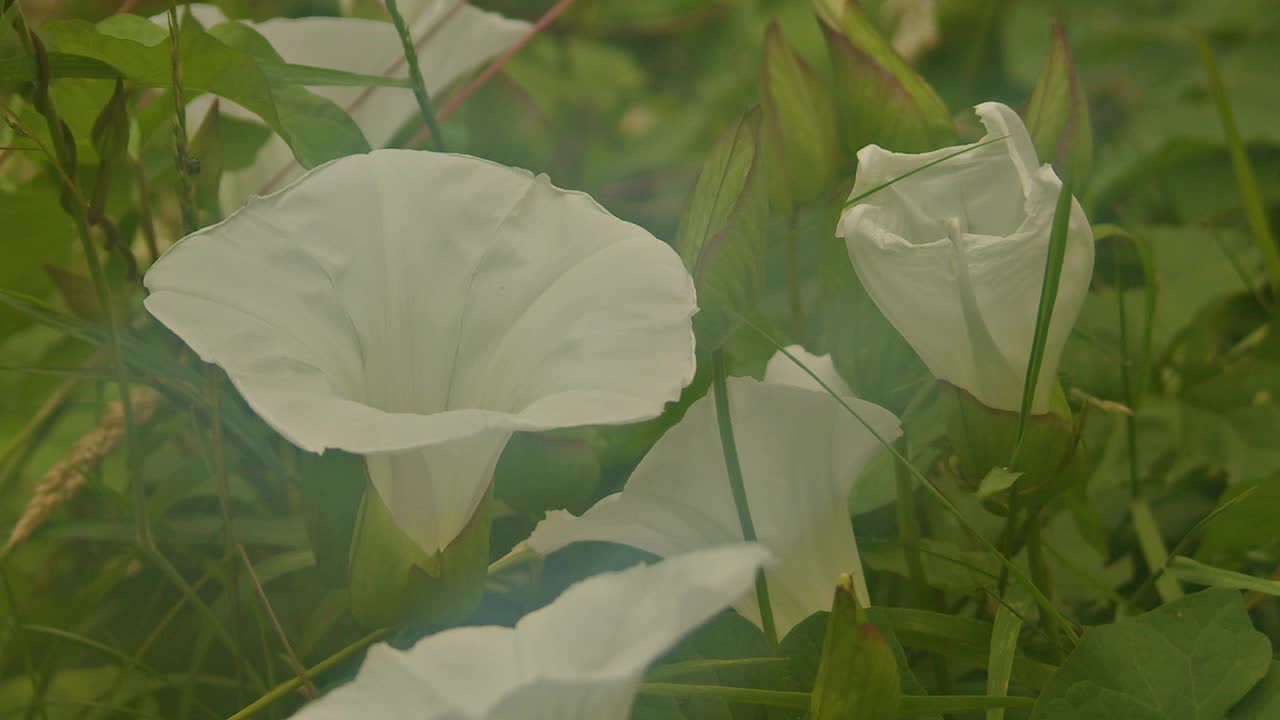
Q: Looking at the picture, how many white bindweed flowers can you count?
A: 5